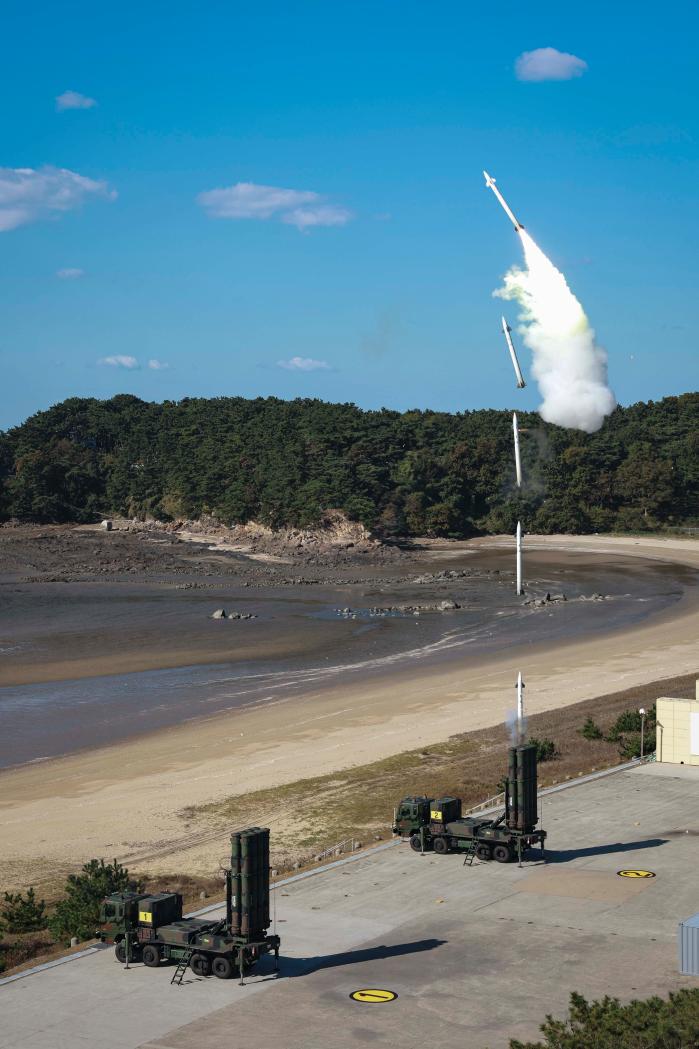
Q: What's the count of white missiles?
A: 5